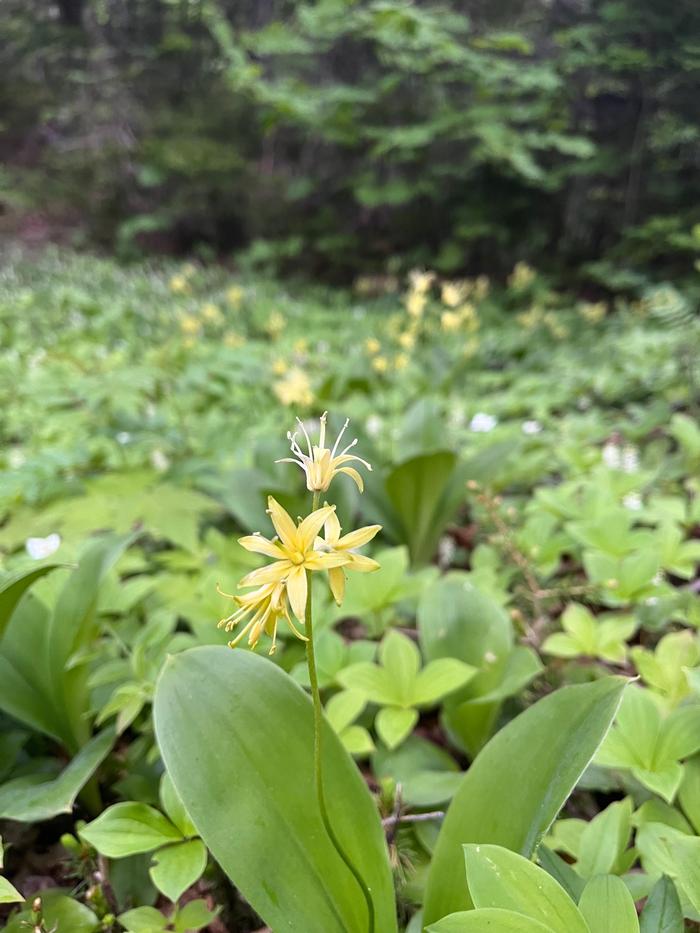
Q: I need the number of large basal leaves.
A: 2